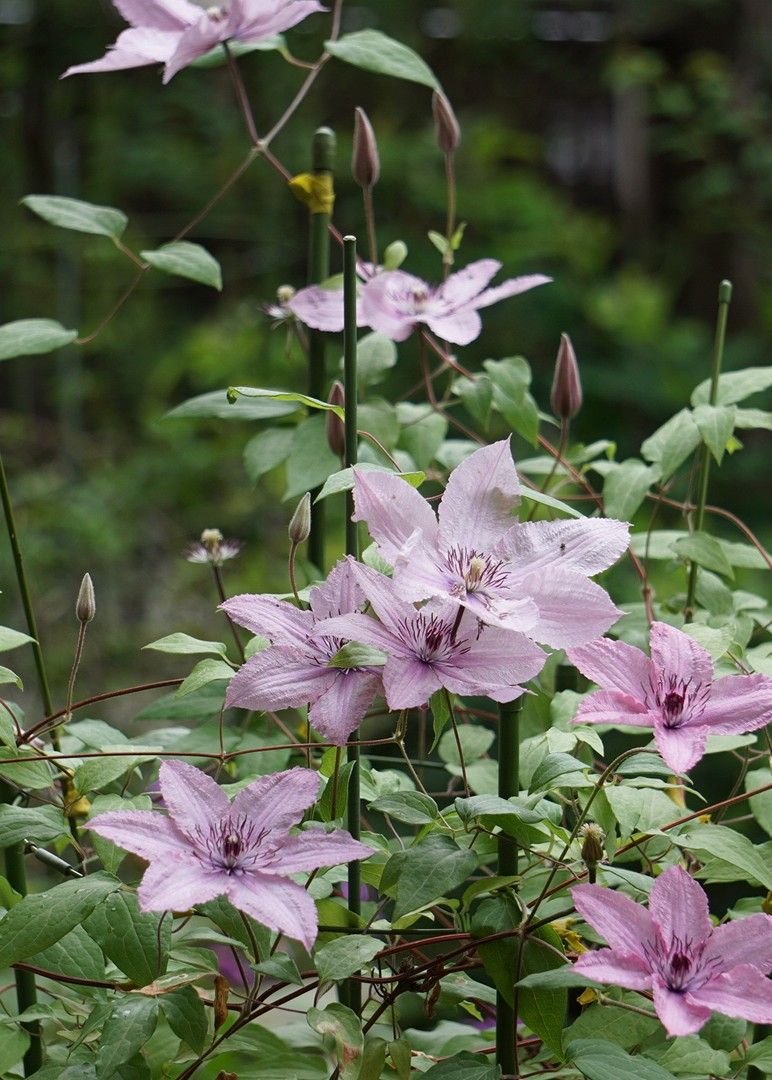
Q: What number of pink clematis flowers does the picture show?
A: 8